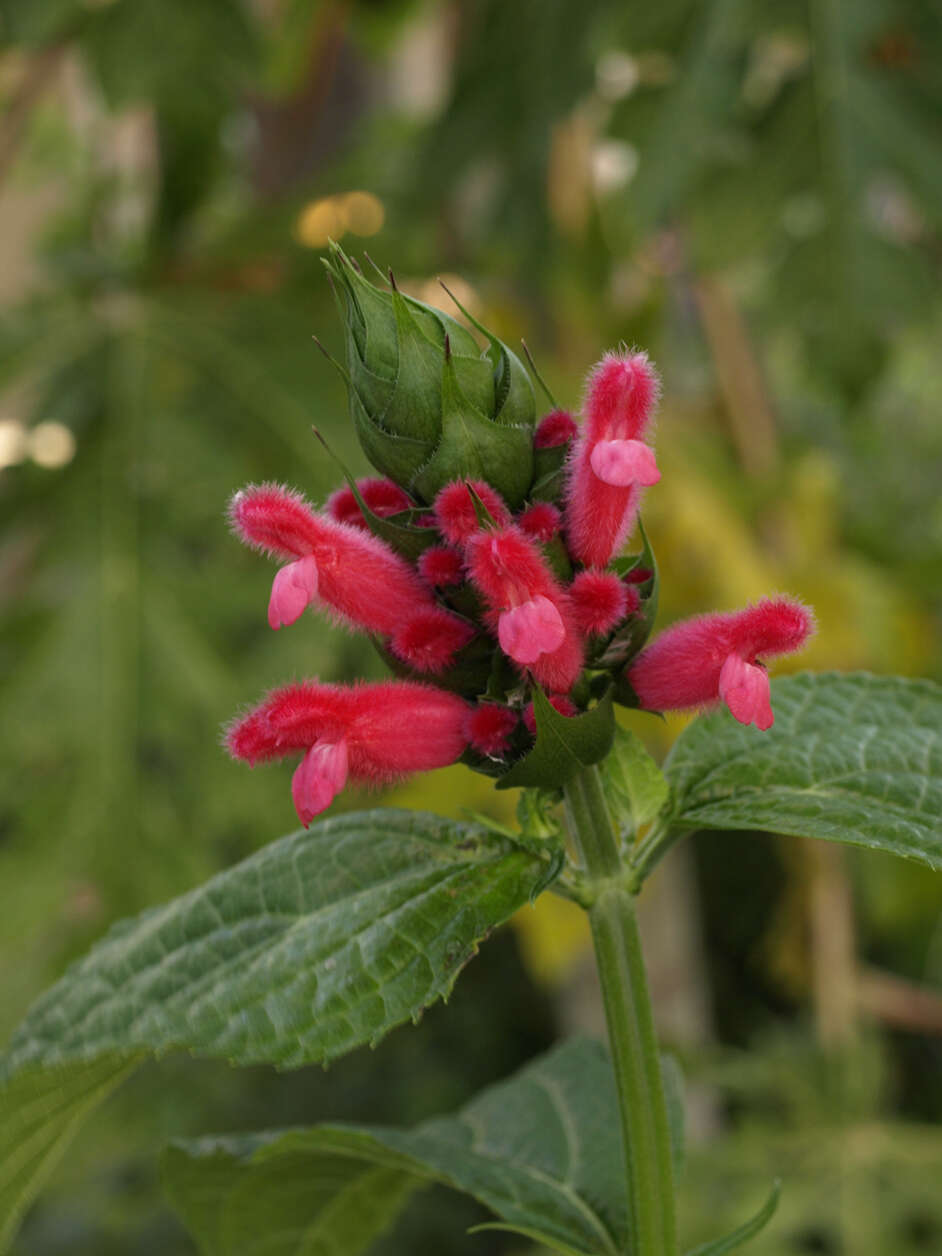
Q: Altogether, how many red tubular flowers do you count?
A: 5